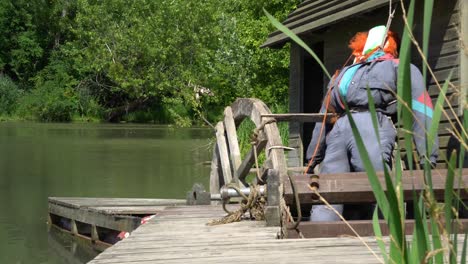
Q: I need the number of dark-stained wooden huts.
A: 1